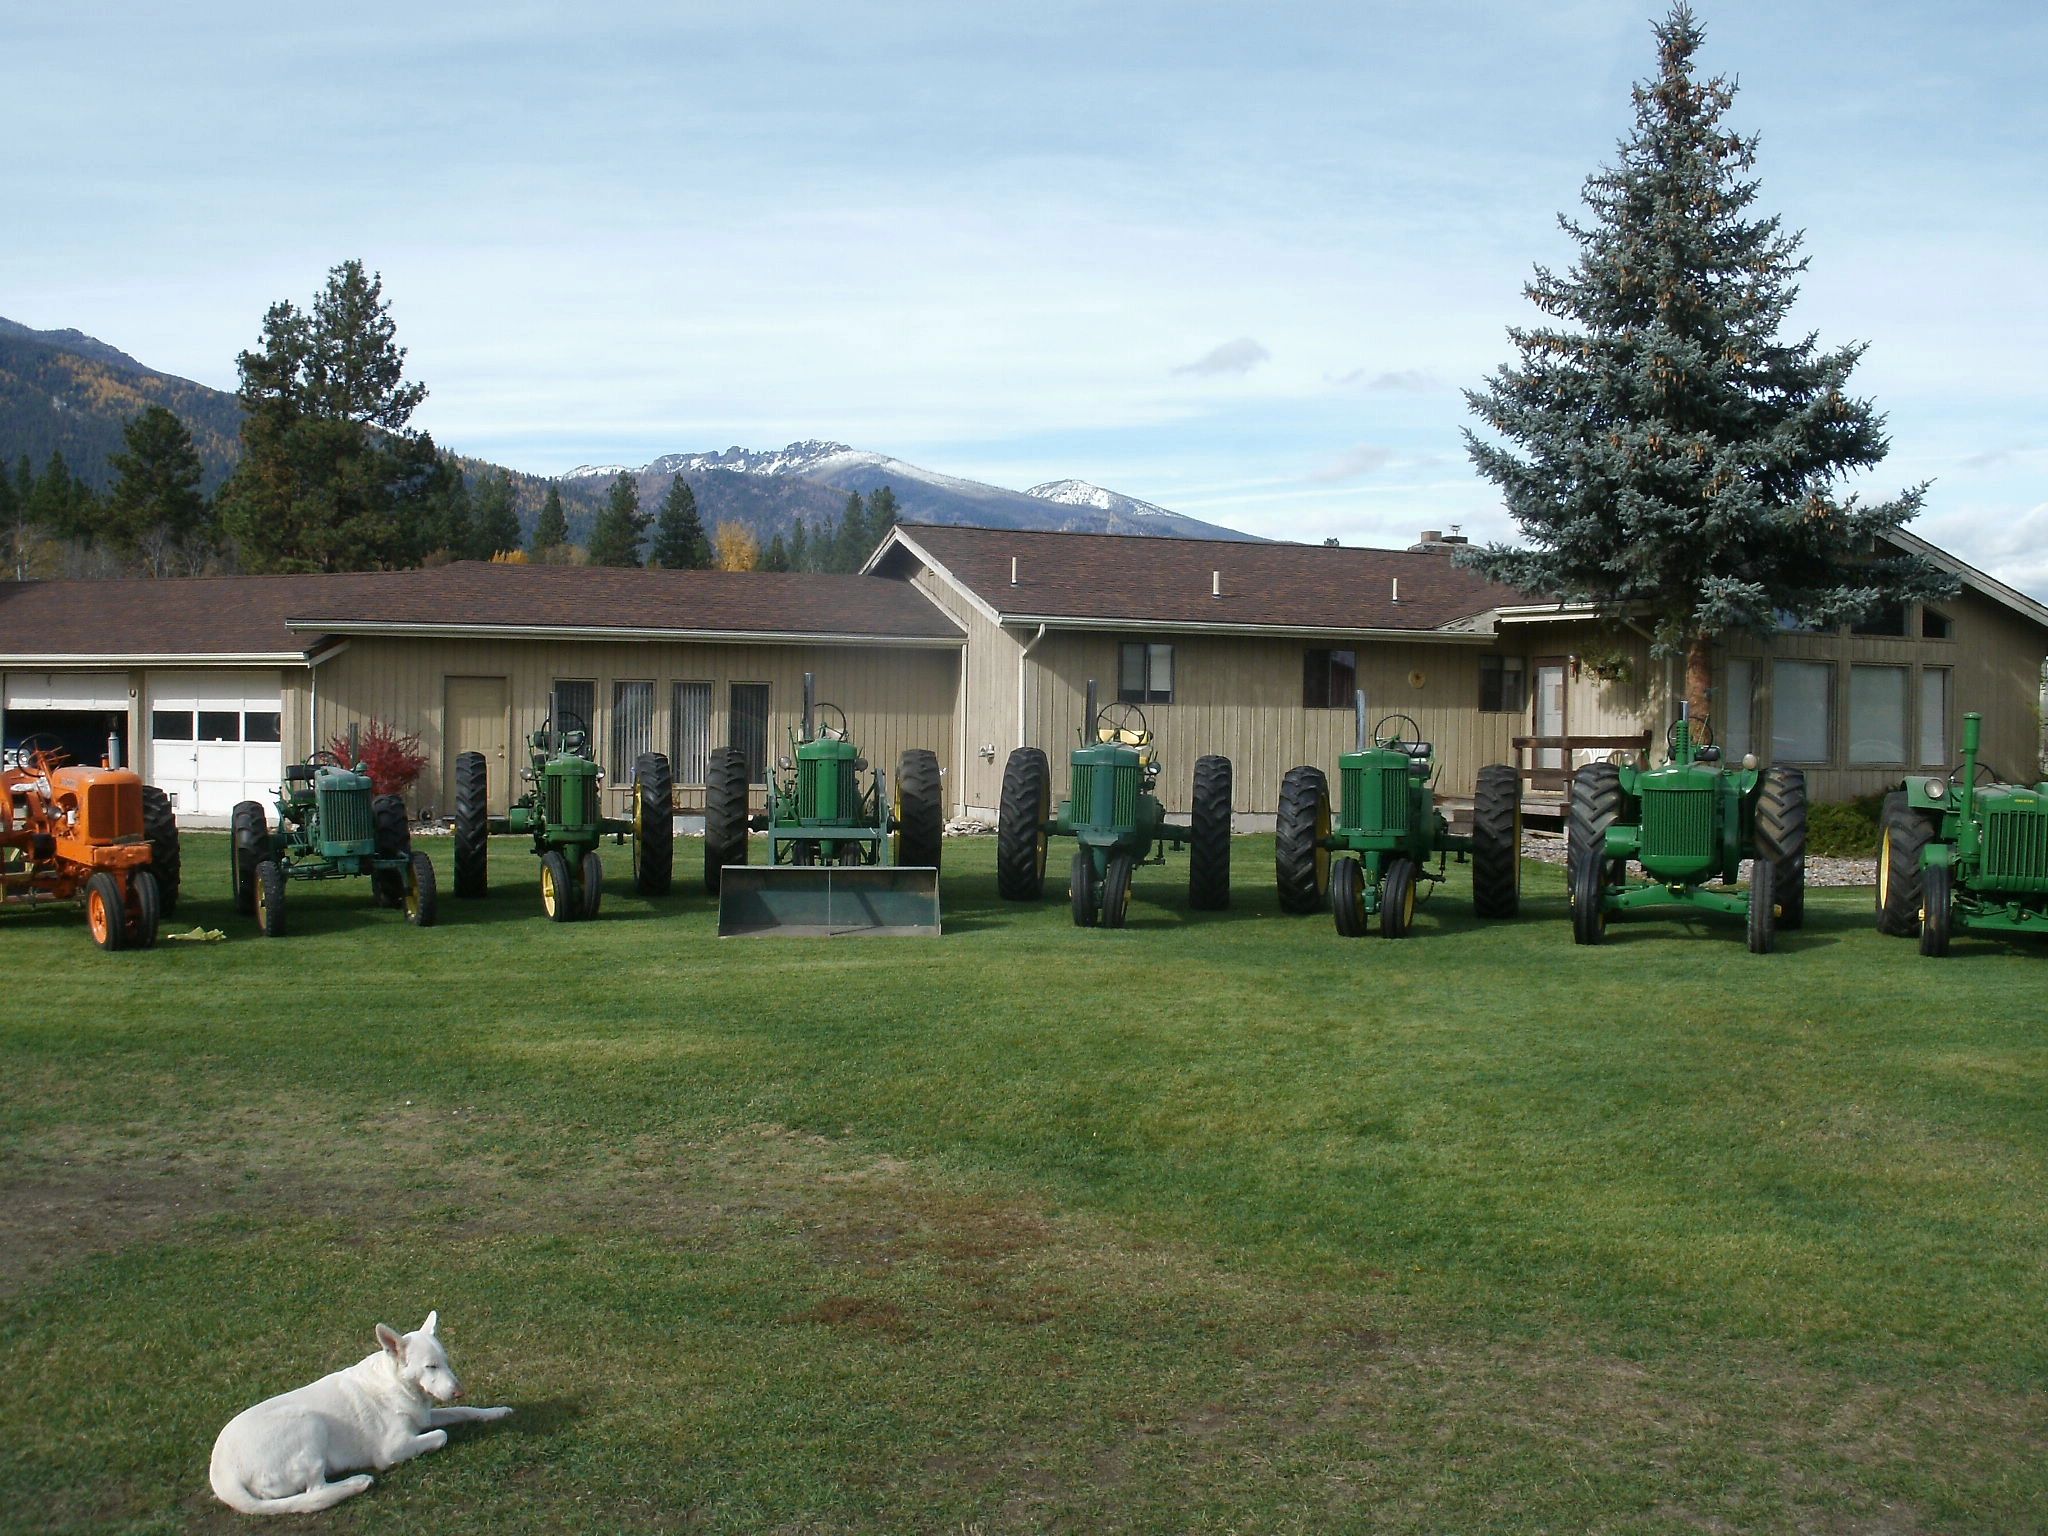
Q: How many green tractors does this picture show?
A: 7